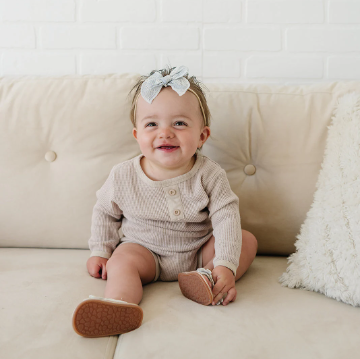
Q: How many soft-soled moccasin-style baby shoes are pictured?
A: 2